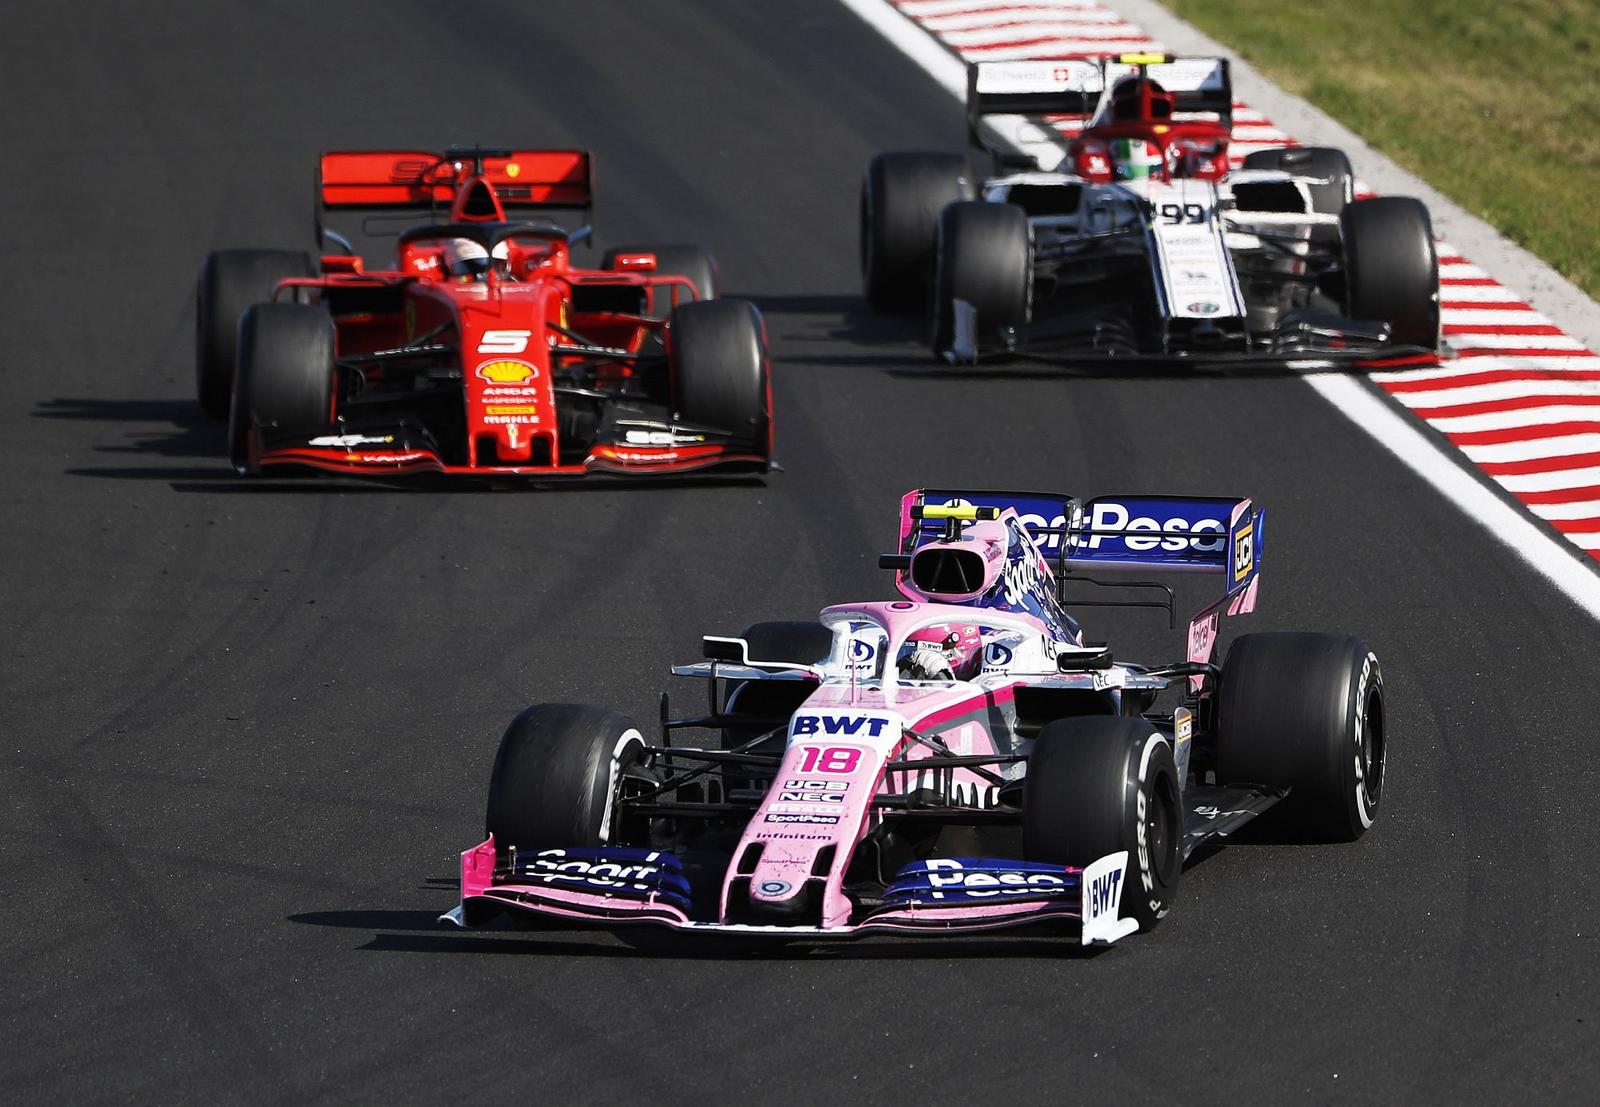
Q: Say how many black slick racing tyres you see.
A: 12